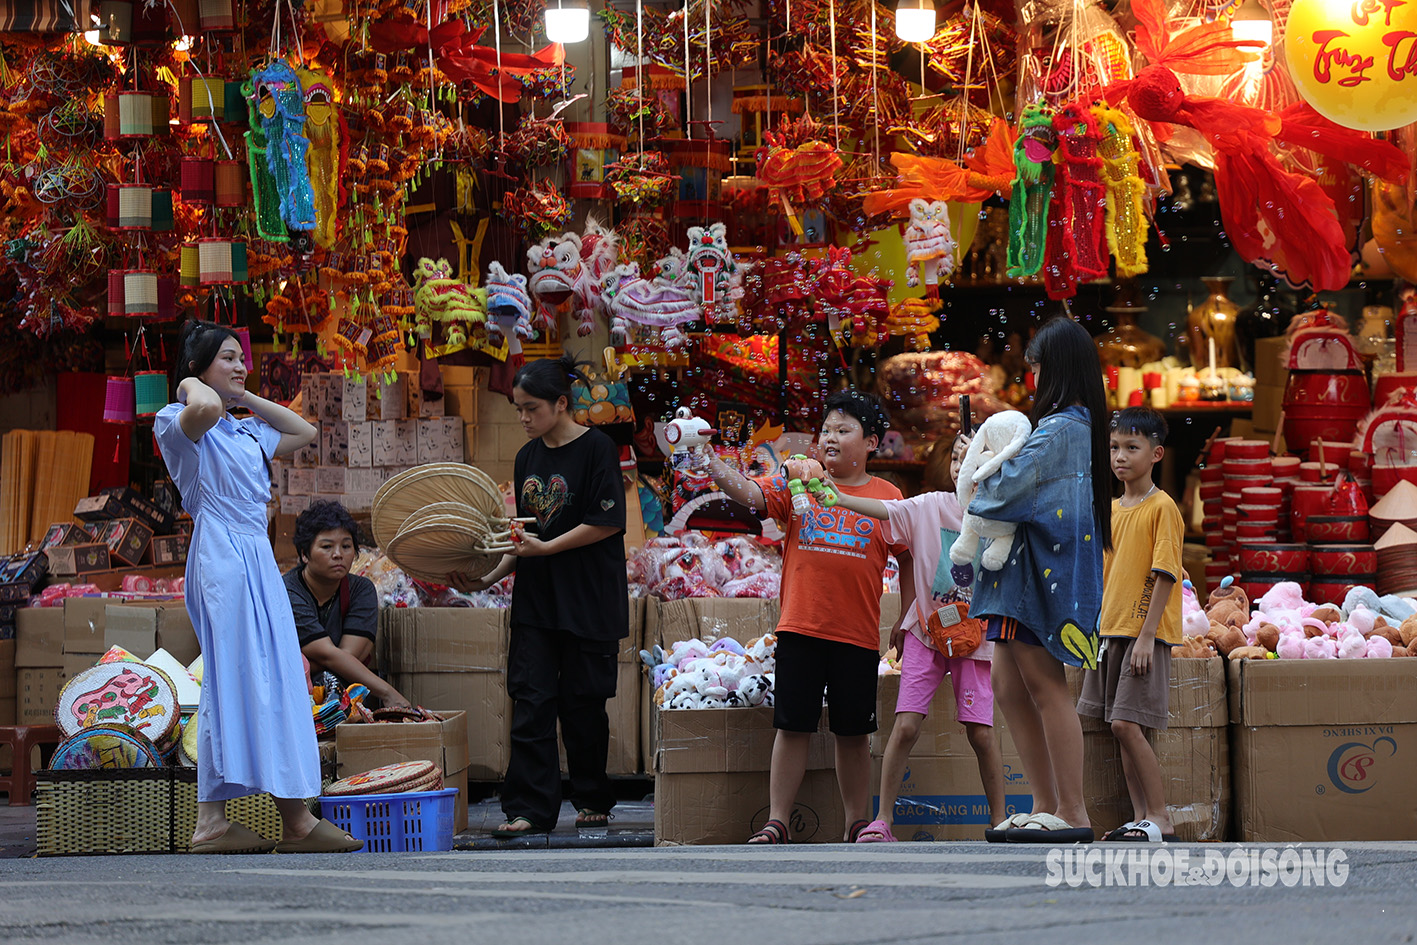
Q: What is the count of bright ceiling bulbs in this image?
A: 3